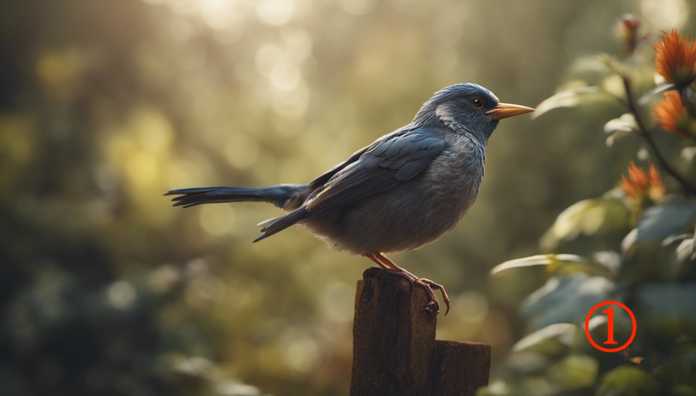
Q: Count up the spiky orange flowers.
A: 3